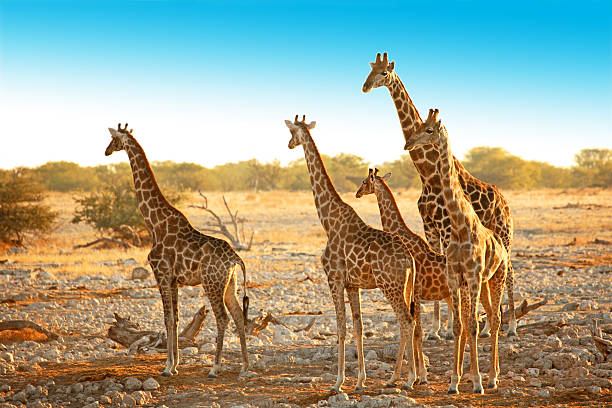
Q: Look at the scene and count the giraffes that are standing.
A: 5